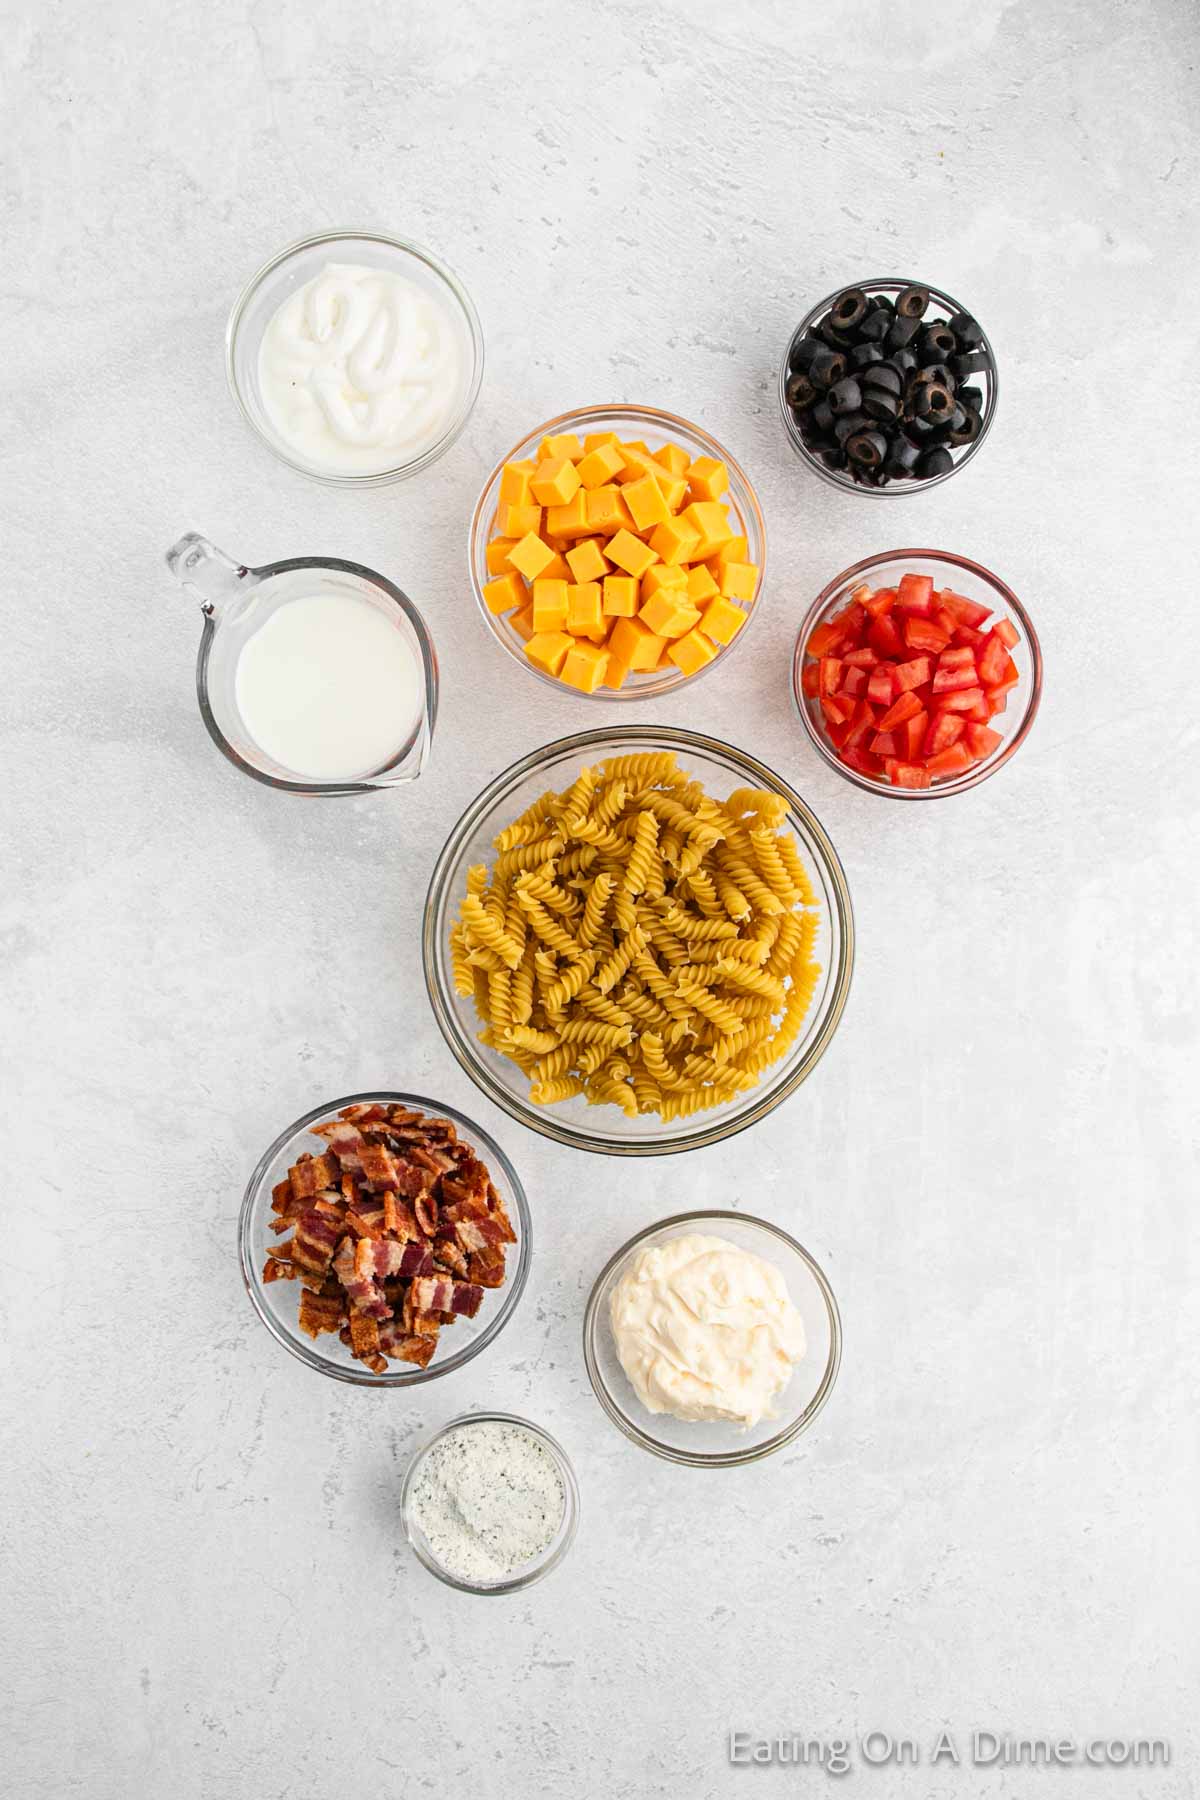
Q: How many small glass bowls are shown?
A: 7